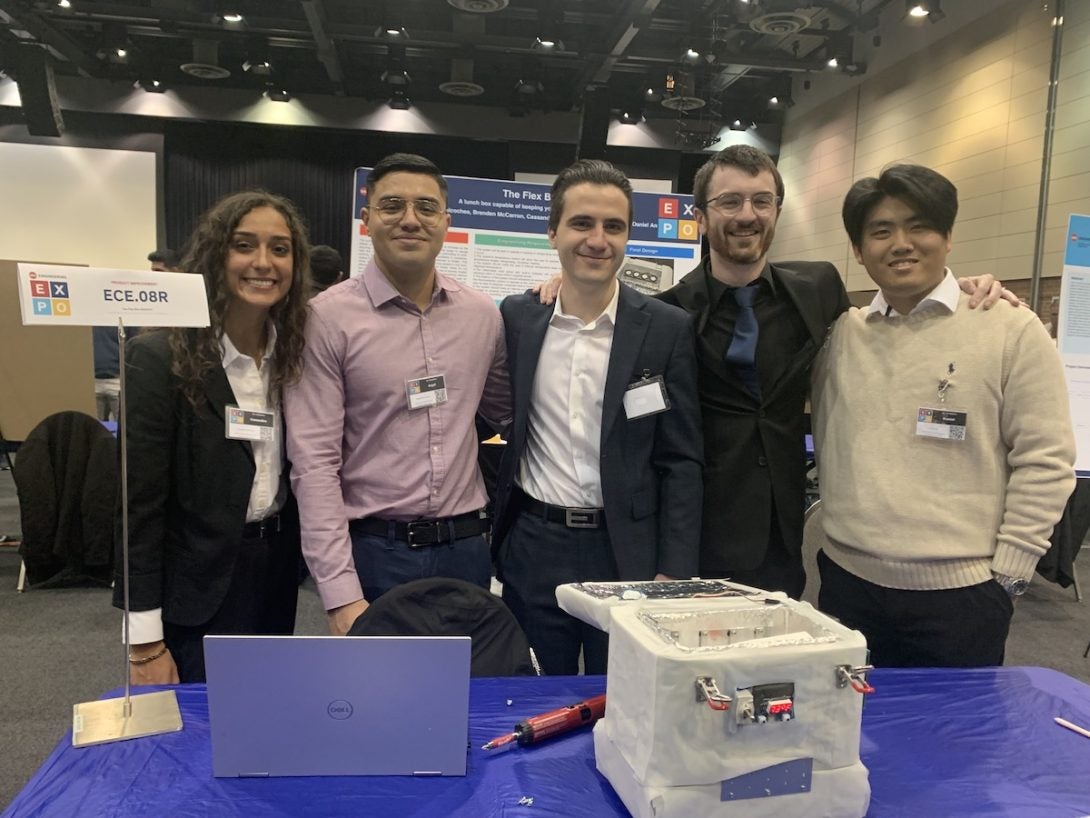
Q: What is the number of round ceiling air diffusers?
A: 5